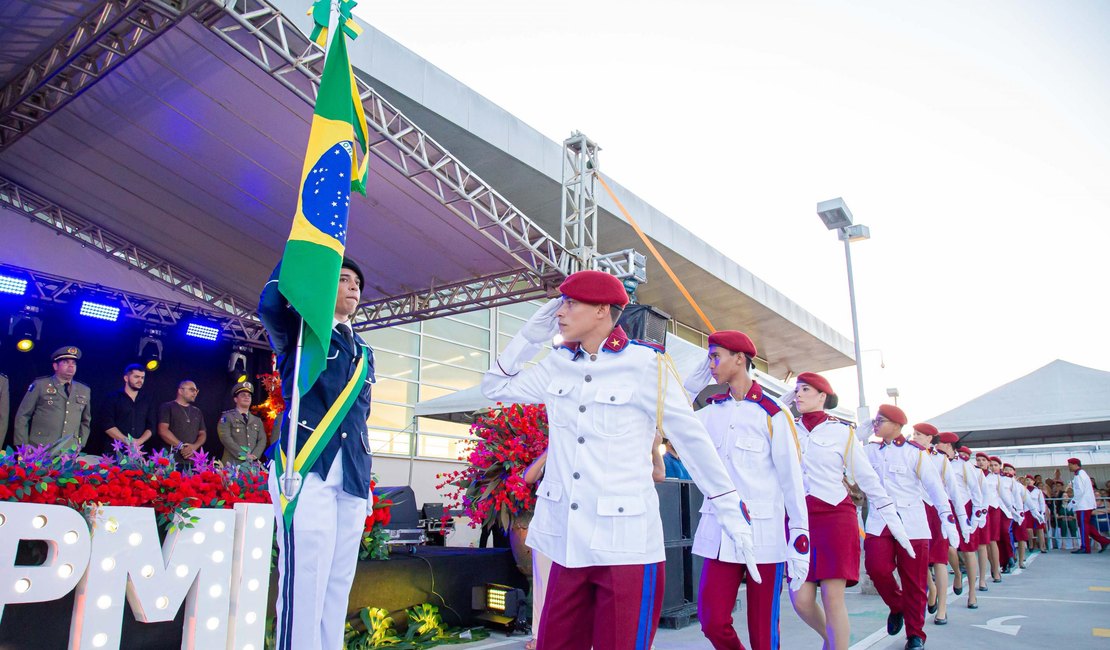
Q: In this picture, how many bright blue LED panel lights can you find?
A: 3